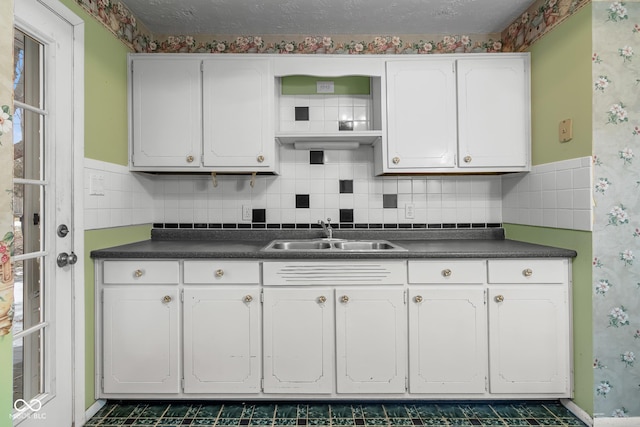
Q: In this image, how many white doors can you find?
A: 11